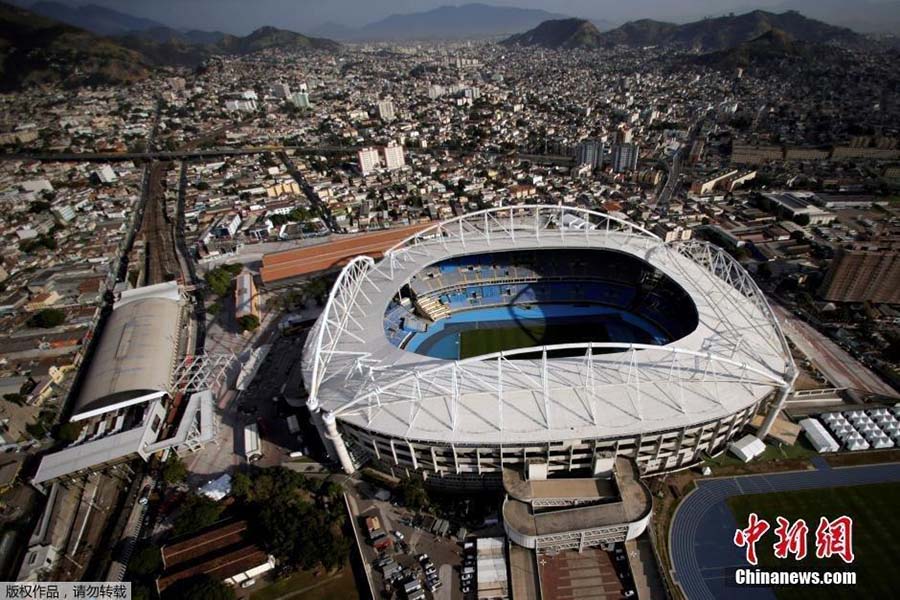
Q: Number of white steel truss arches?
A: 4